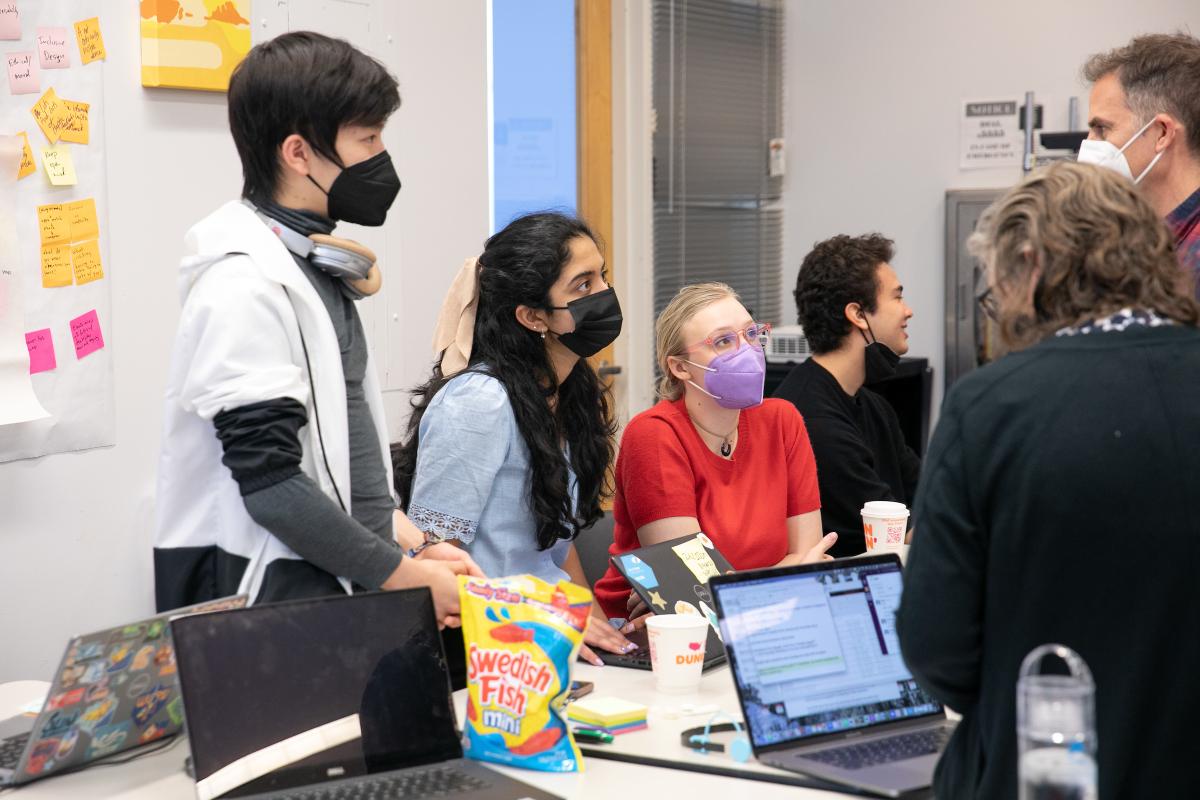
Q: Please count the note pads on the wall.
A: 14